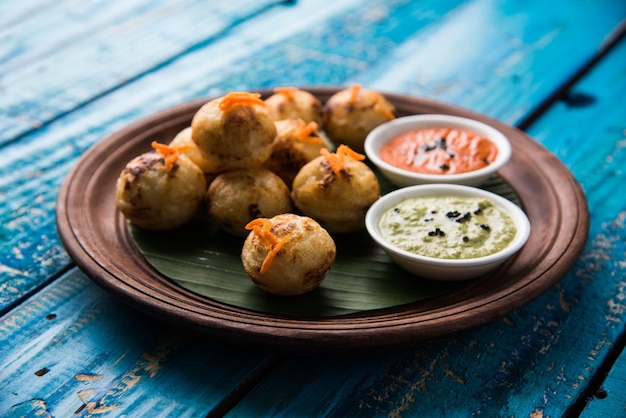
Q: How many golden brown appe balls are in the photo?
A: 9